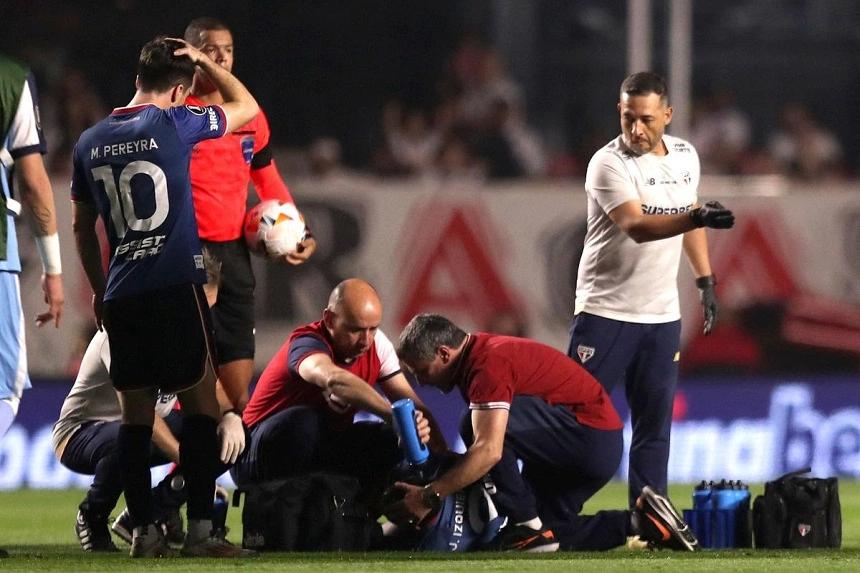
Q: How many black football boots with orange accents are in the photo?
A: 2